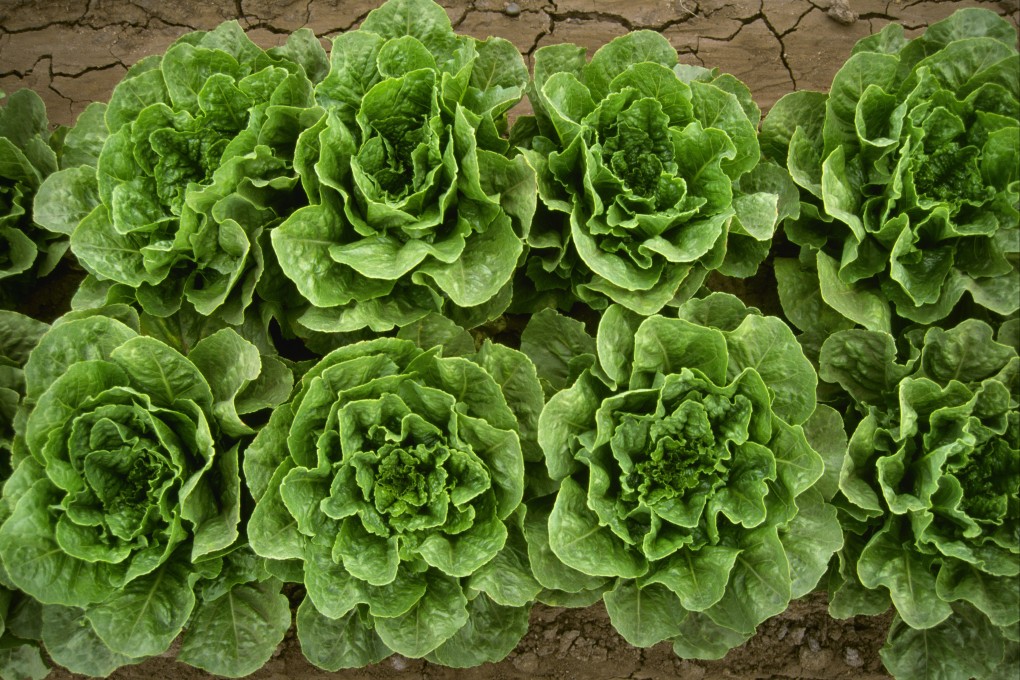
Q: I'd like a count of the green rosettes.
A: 8